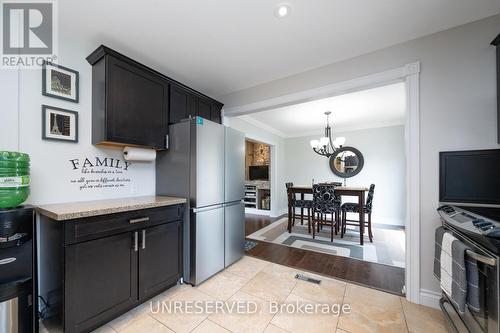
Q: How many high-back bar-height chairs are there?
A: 4